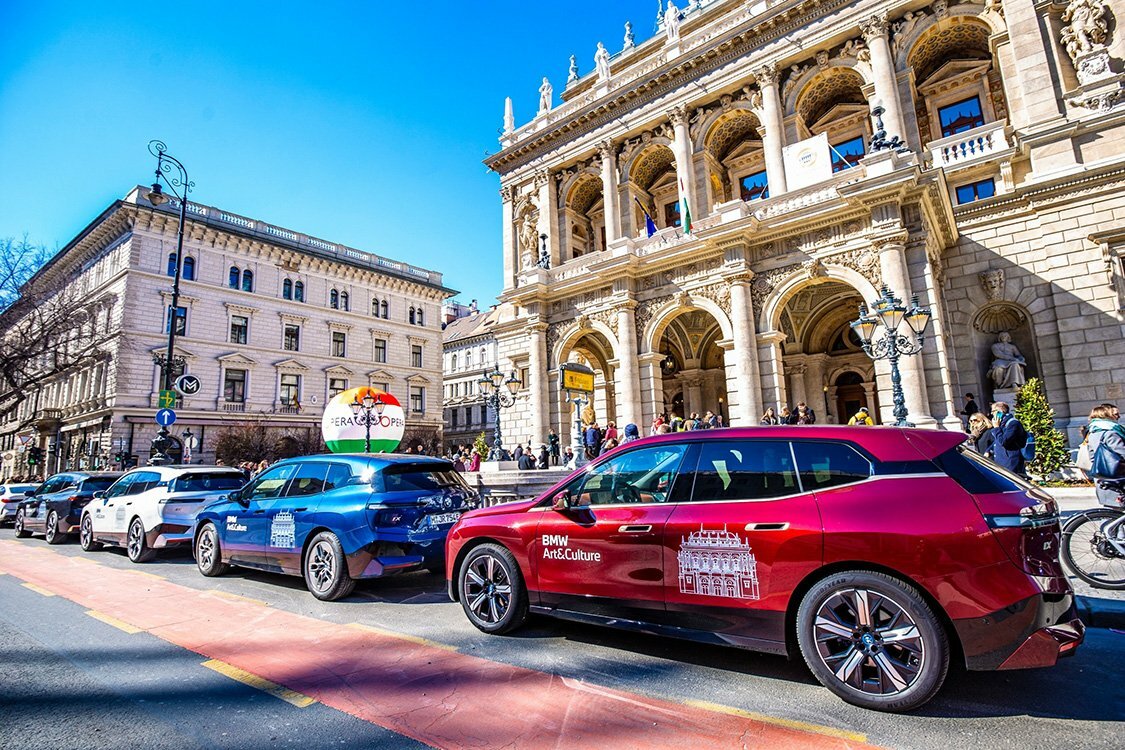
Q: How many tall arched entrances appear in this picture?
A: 3